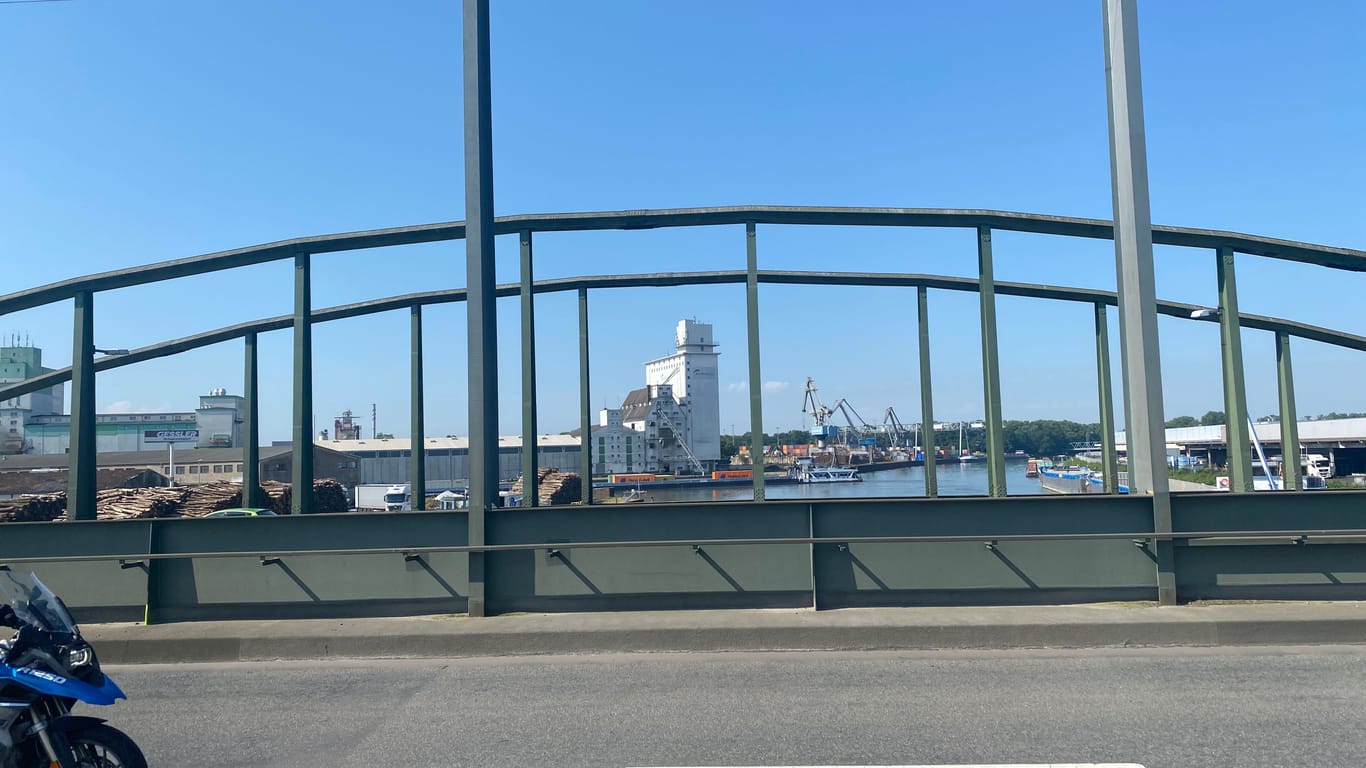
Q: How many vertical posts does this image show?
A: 14